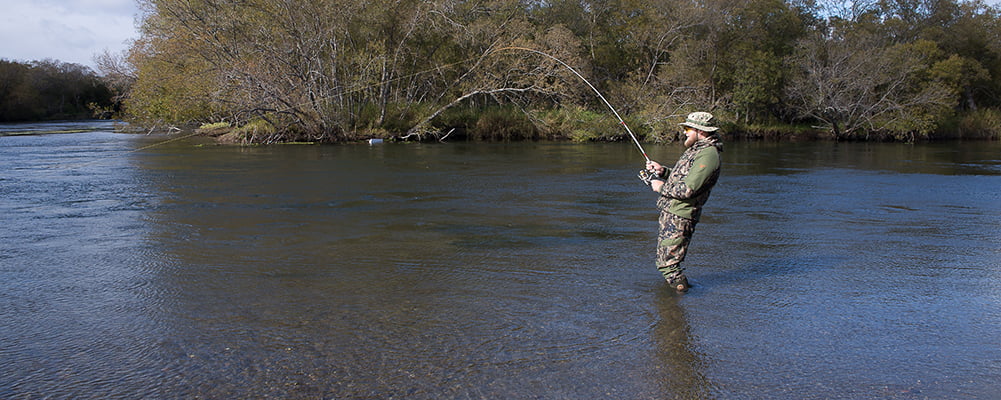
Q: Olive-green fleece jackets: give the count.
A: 1